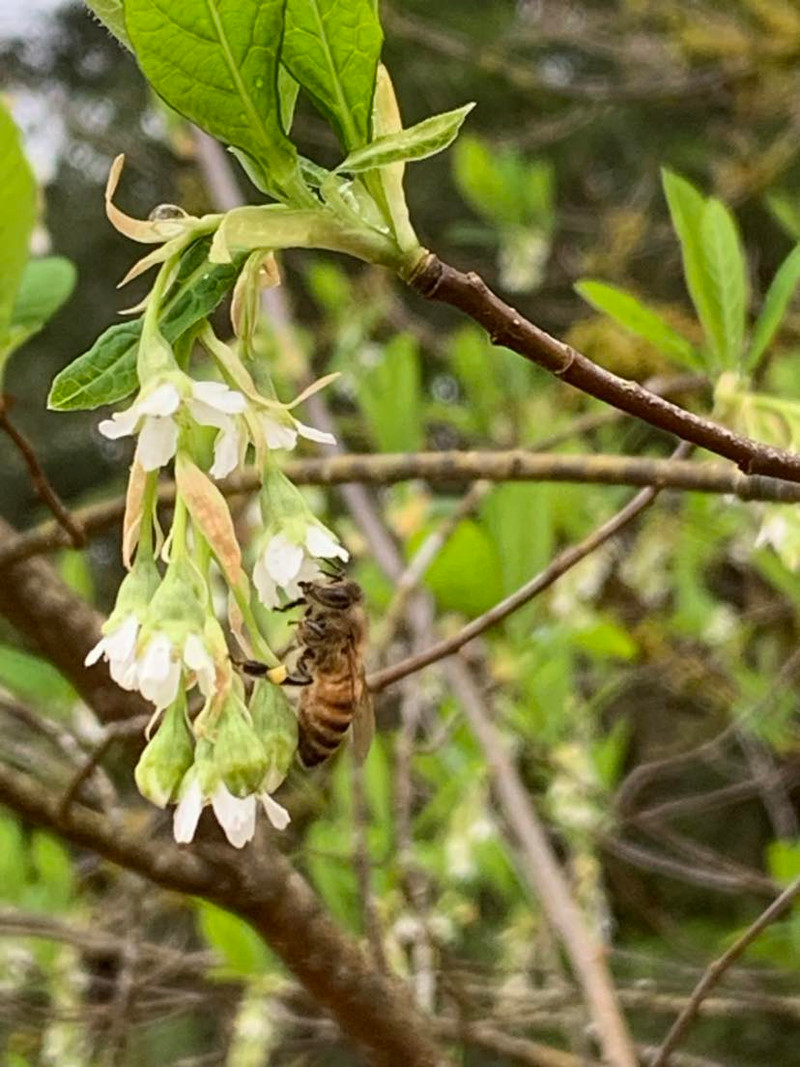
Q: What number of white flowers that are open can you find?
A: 6